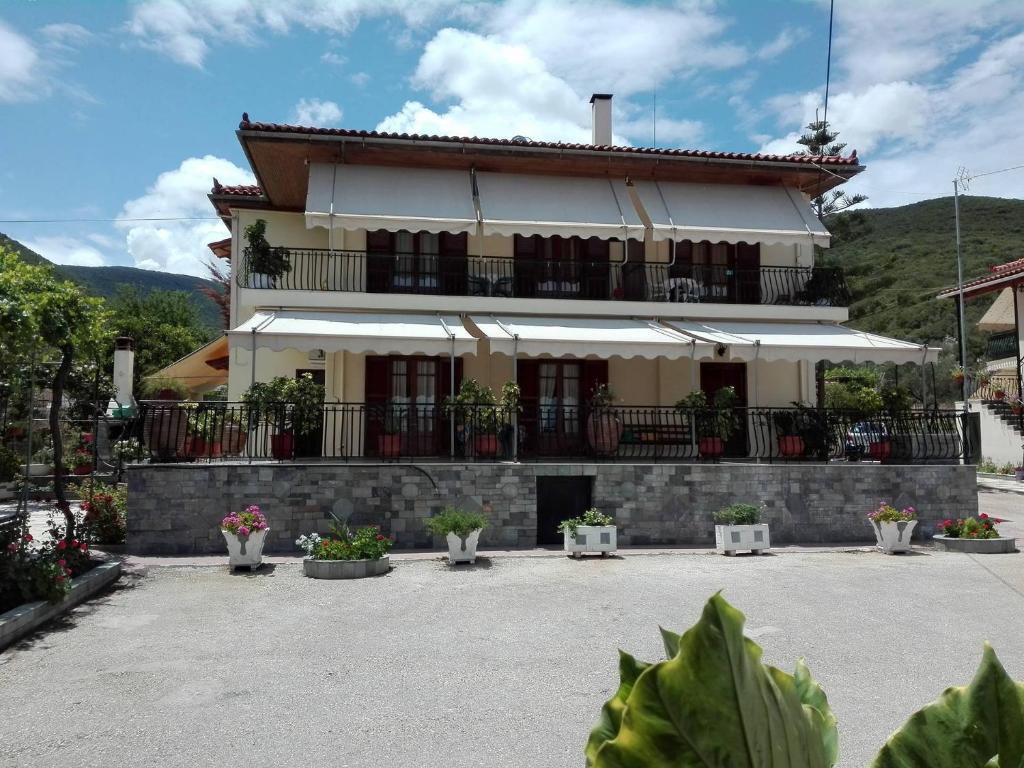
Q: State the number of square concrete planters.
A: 2